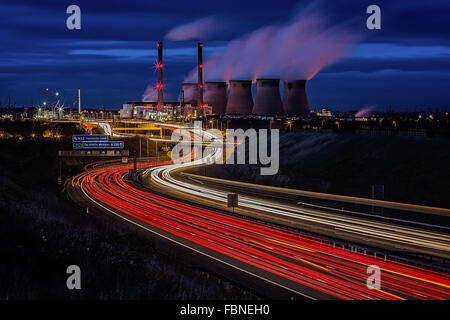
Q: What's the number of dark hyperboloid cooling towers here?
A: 5